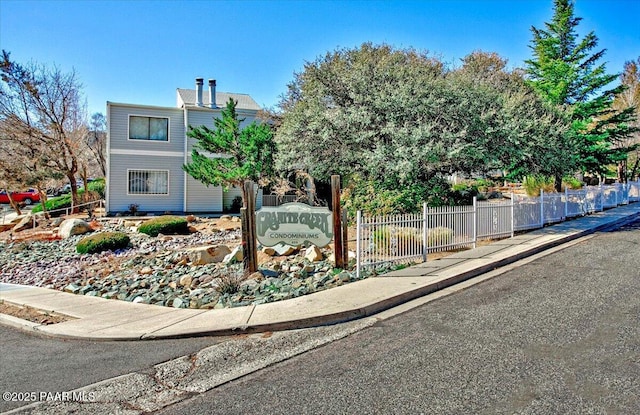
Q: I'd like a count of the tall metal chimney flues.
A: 2